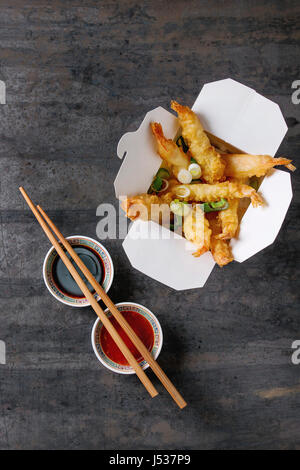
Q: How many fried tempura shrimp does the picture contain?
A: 8